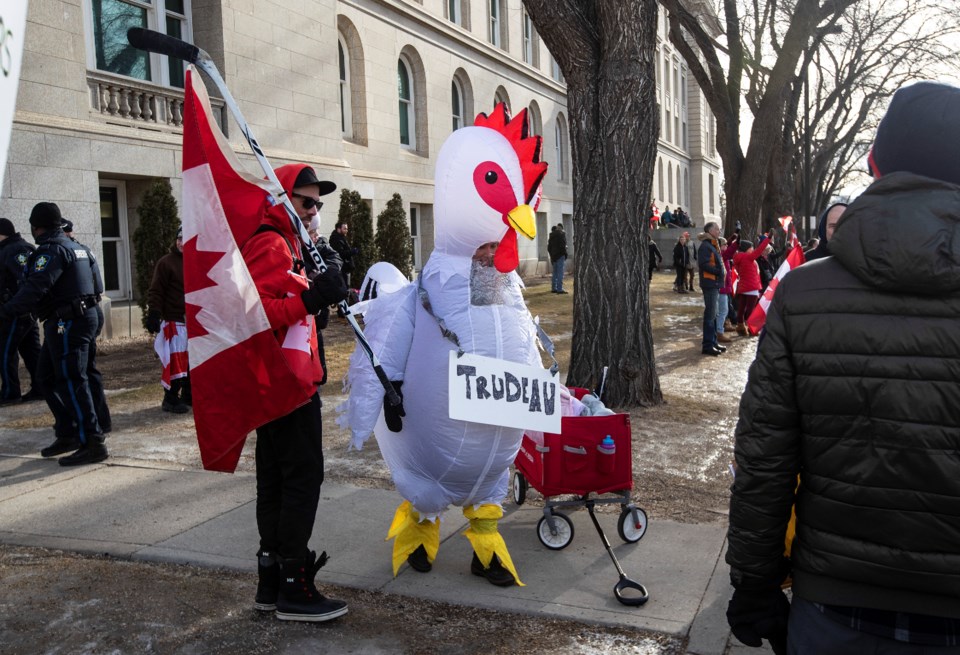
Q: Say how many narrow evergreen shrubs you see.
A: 3